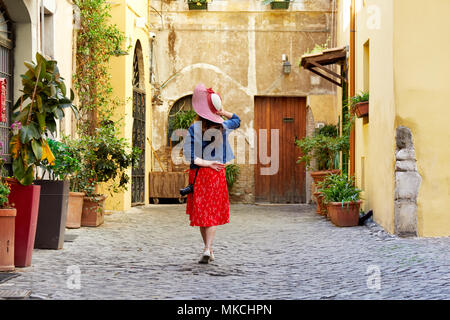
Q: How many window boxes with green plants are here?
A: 3